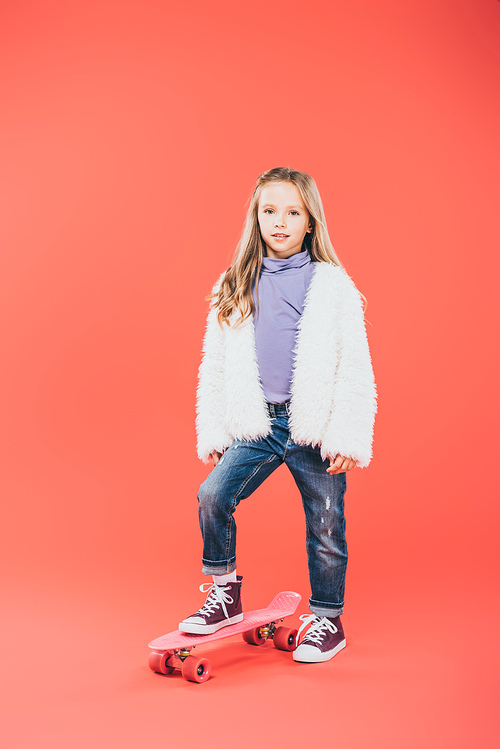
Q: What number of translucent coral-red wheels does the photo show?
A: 4